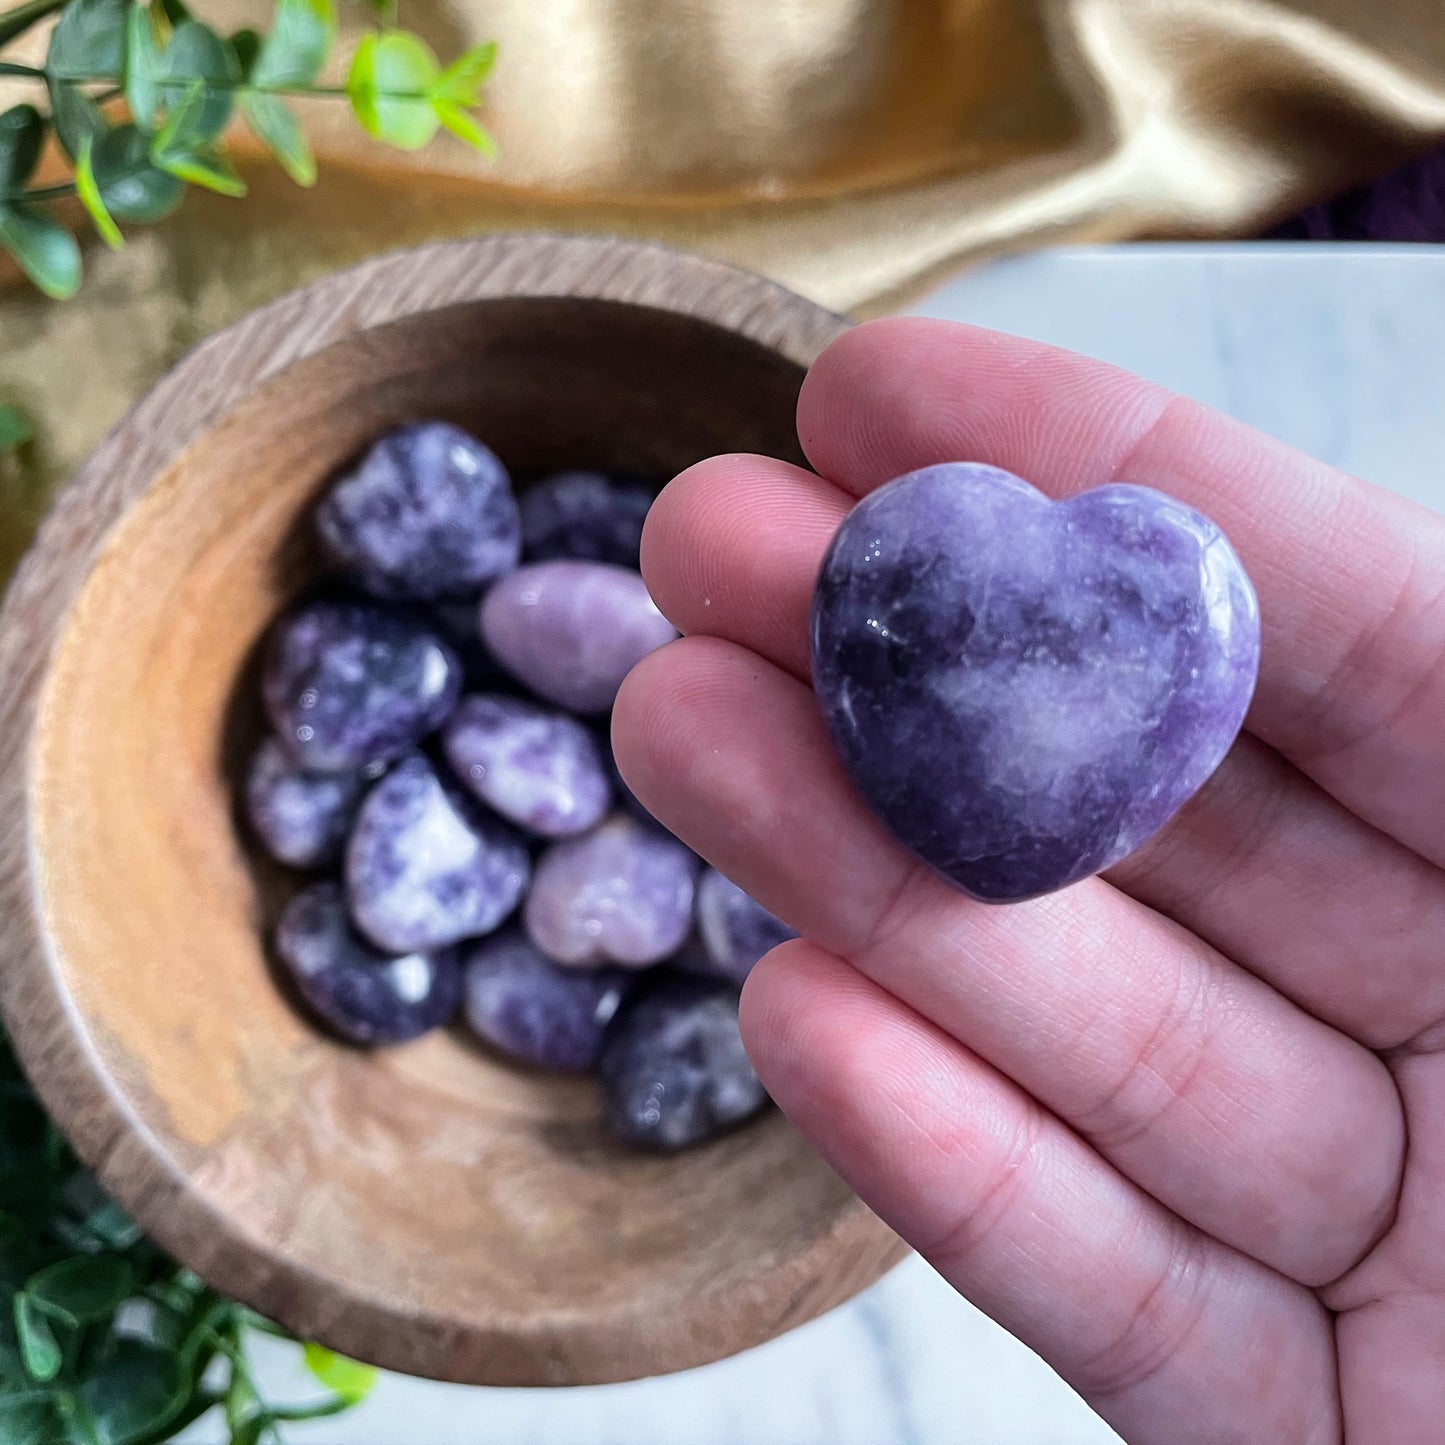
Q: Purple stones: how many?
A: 13